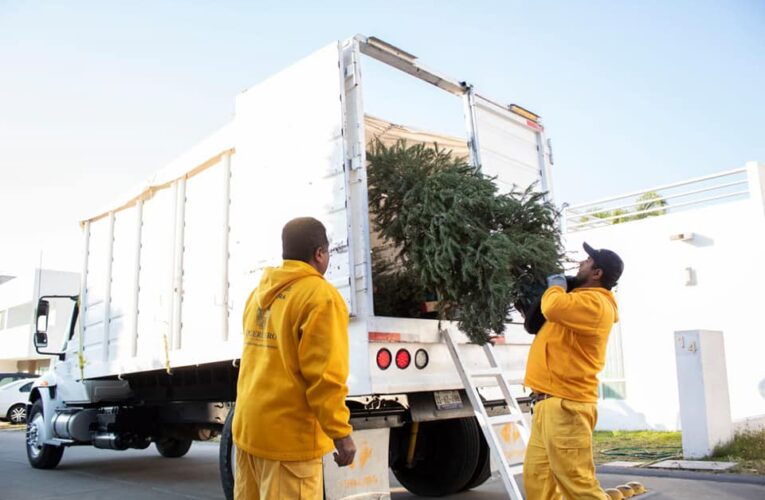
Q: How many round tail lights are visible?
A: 3